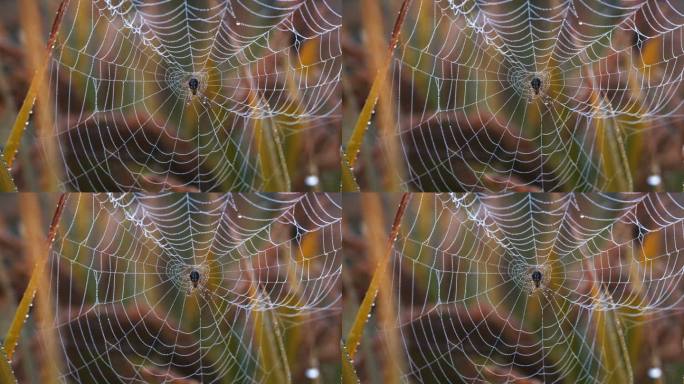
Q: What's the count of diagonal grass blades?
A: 4